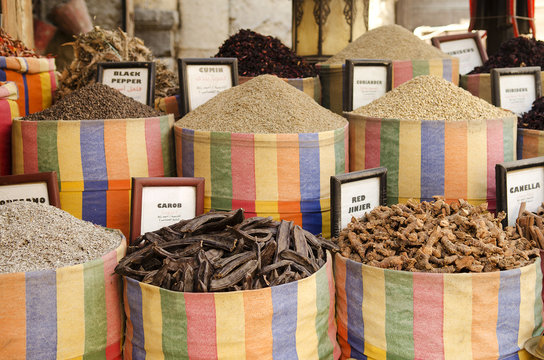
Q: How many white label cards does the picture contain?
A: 9